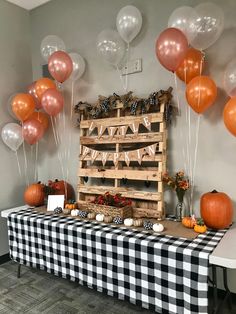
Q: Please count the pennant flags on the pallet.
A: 13